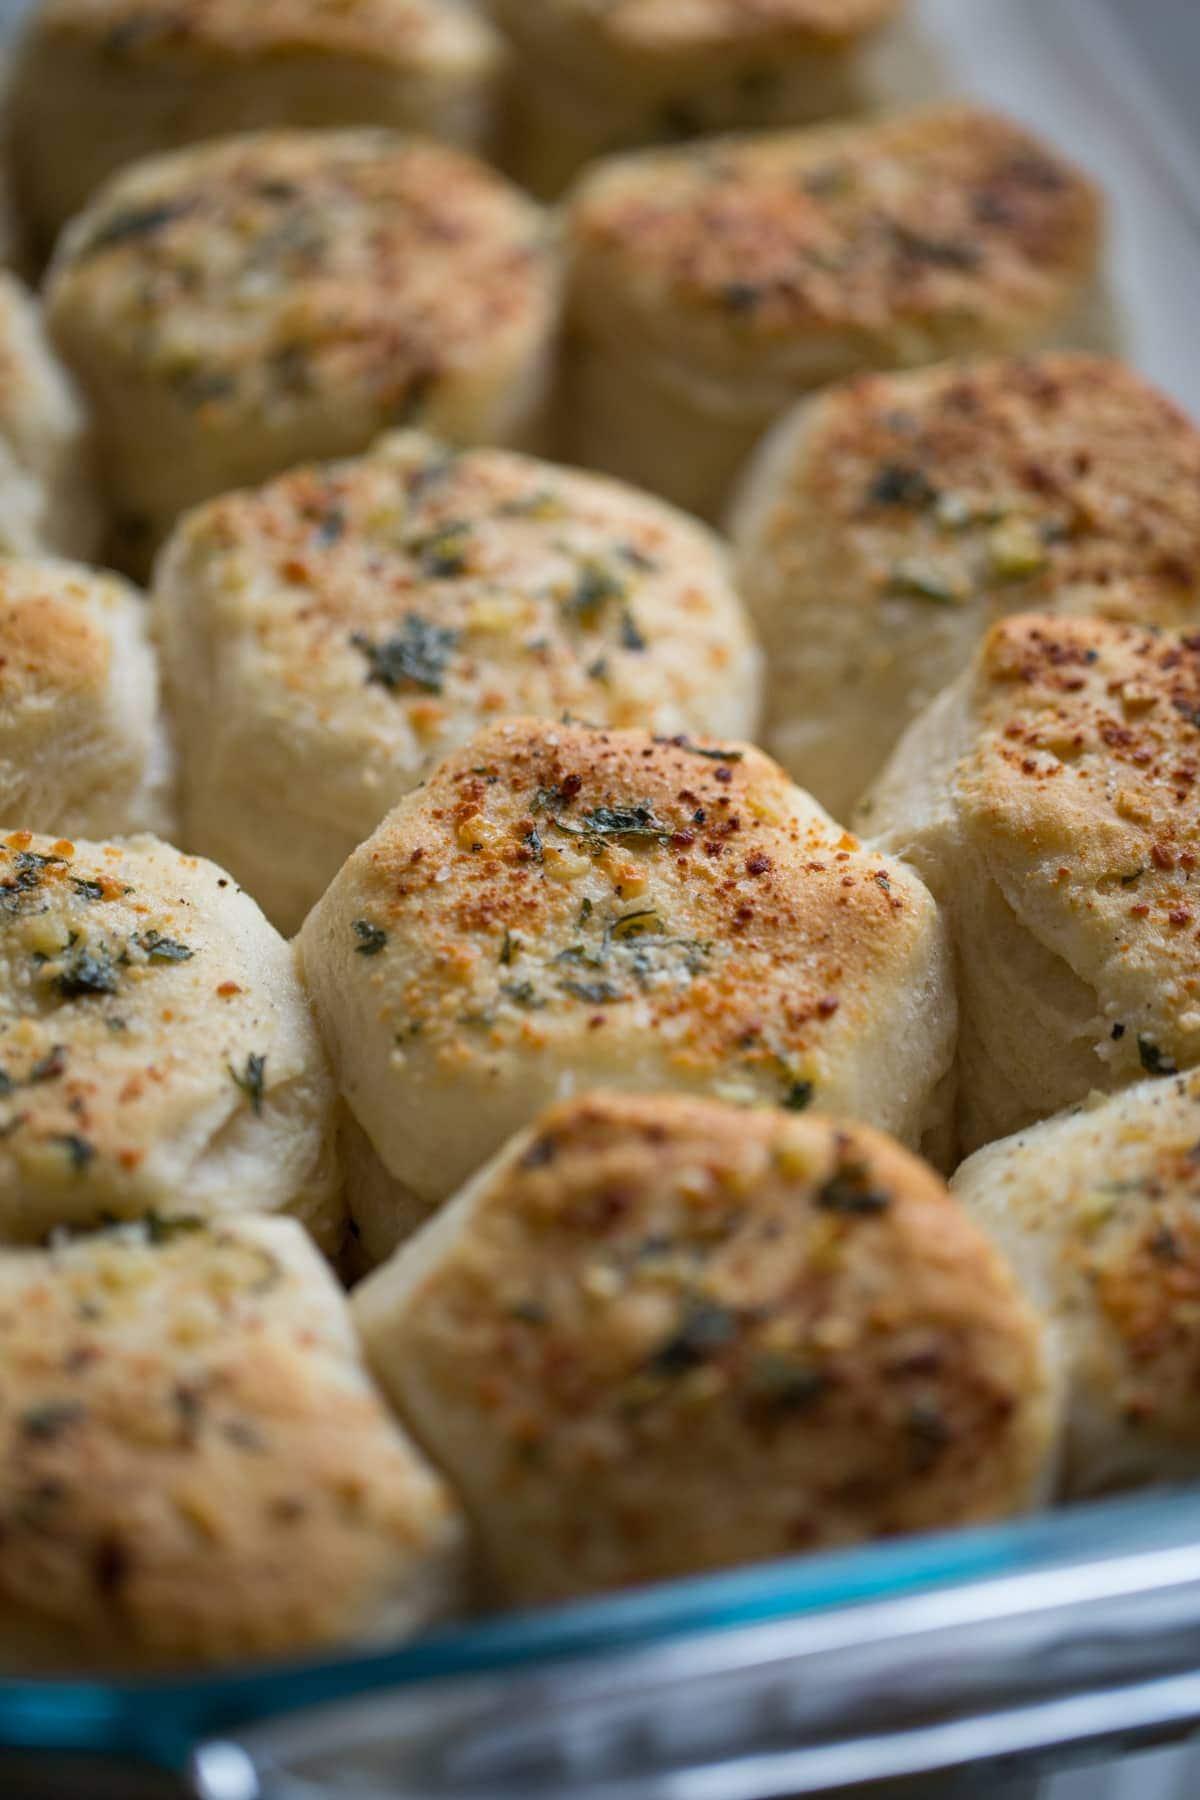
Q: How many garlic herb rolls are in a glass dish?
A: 14